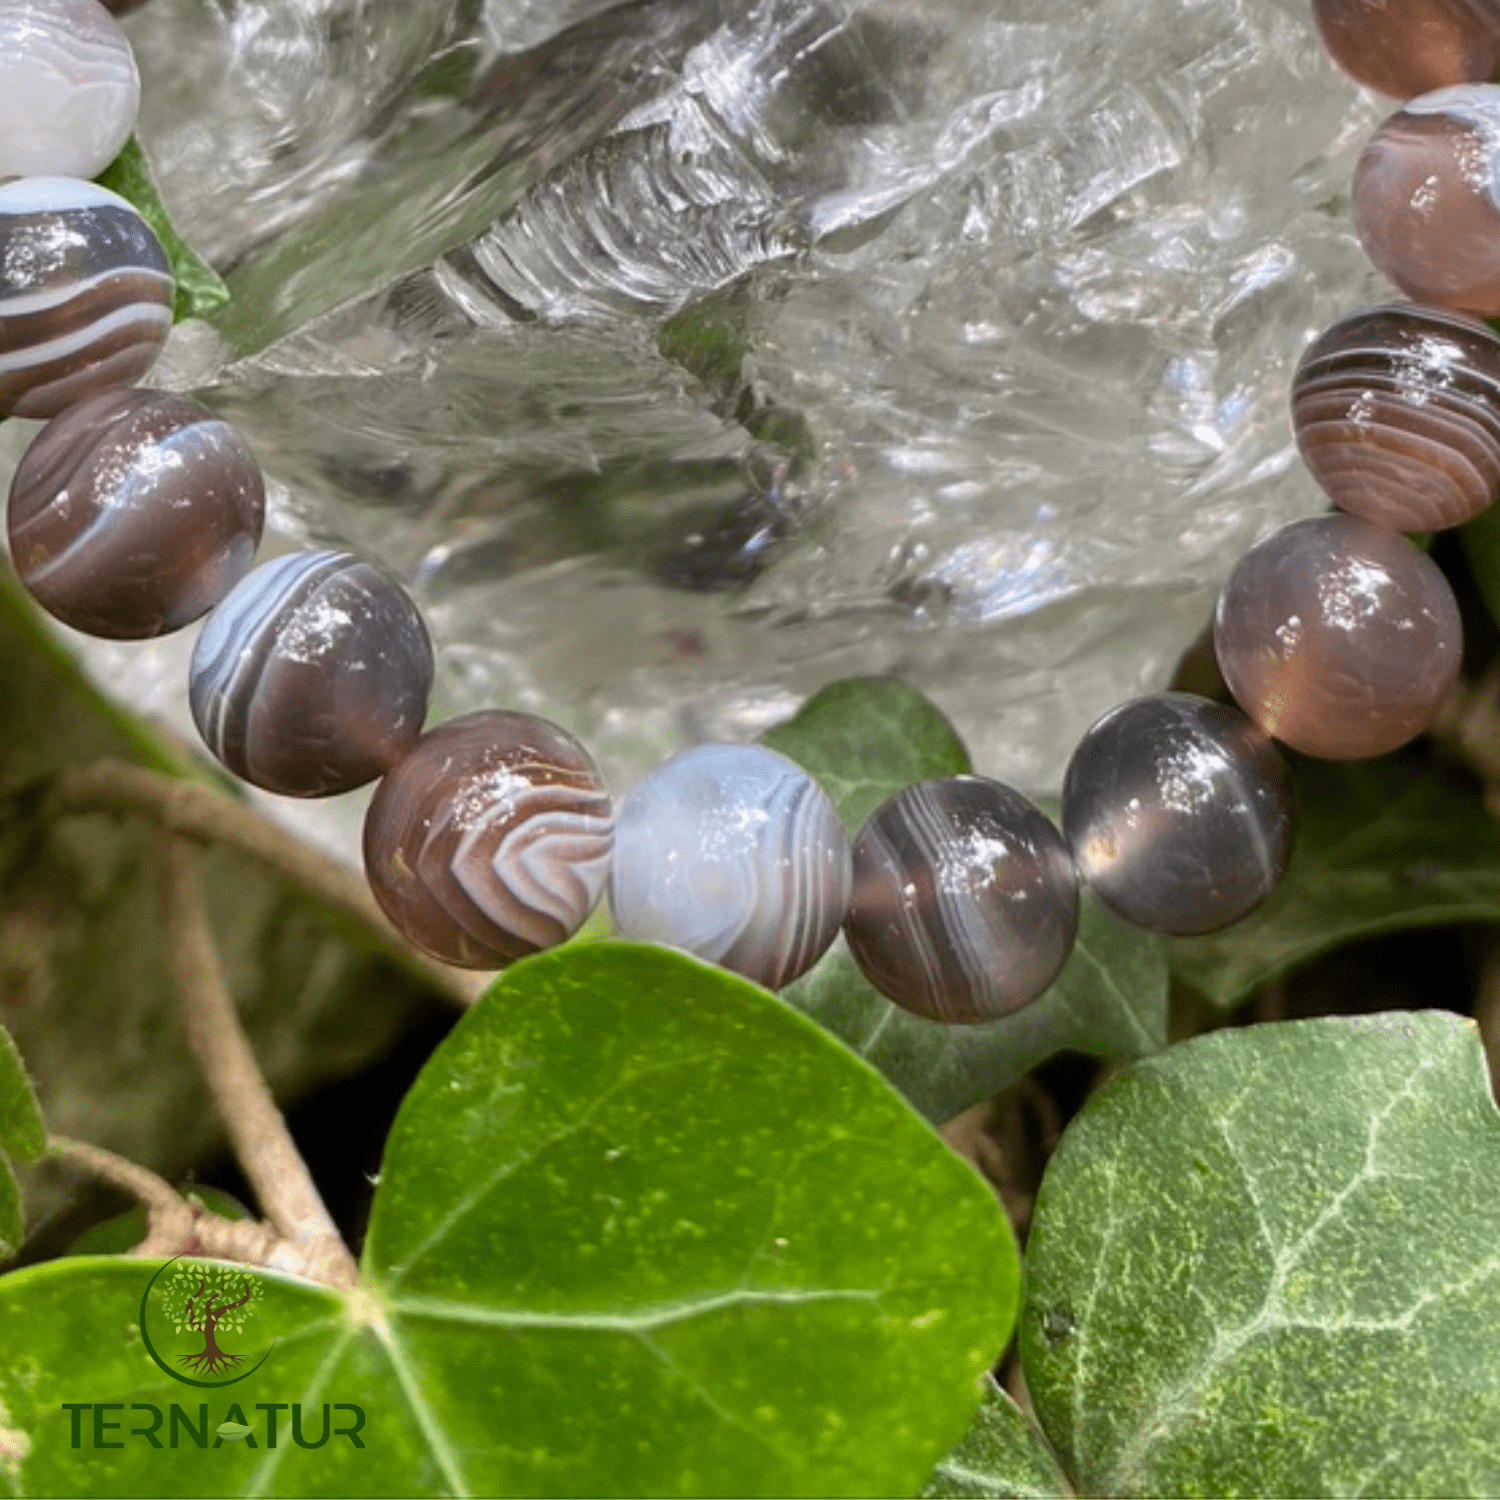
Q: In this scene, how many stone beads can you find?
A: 12